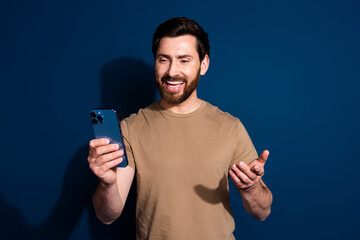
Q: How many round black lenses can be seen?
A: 3